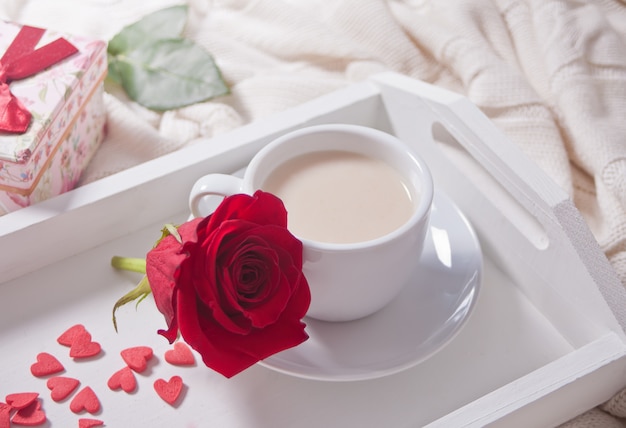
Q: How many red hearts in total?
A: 13